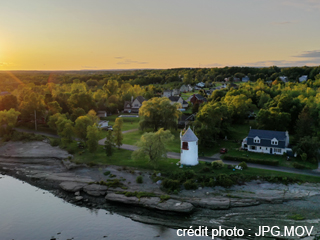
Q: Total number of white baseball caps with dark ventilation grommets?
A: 0